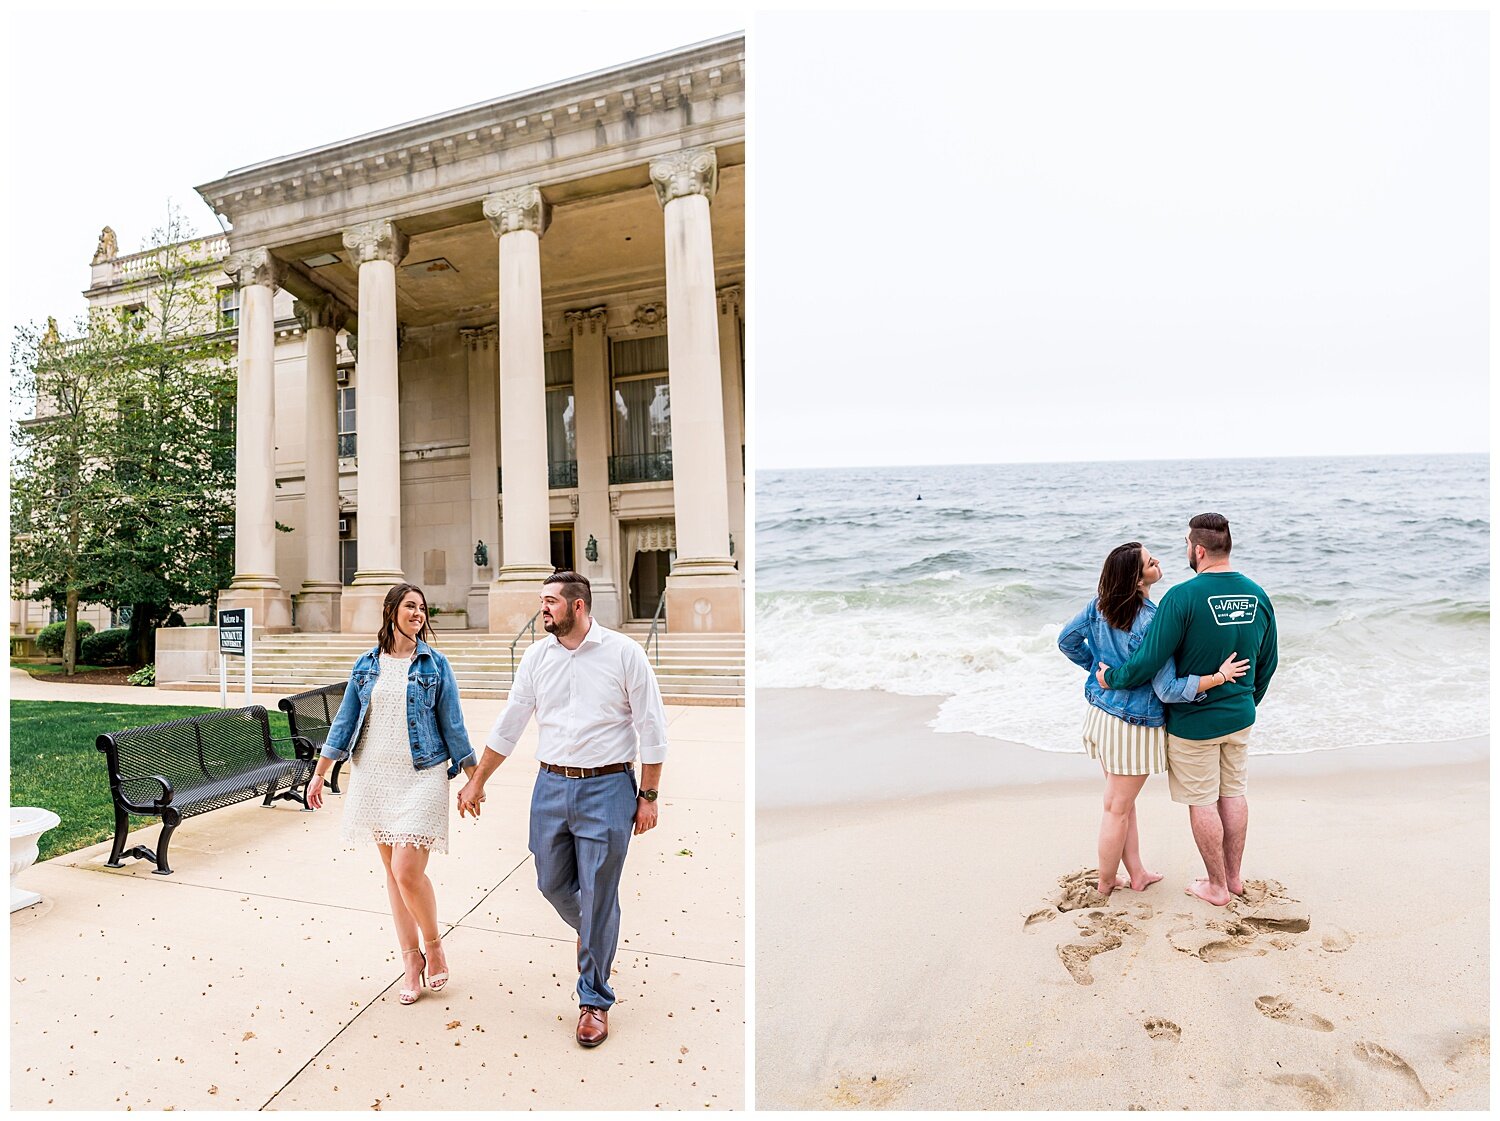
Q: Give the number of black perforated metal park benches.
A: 2